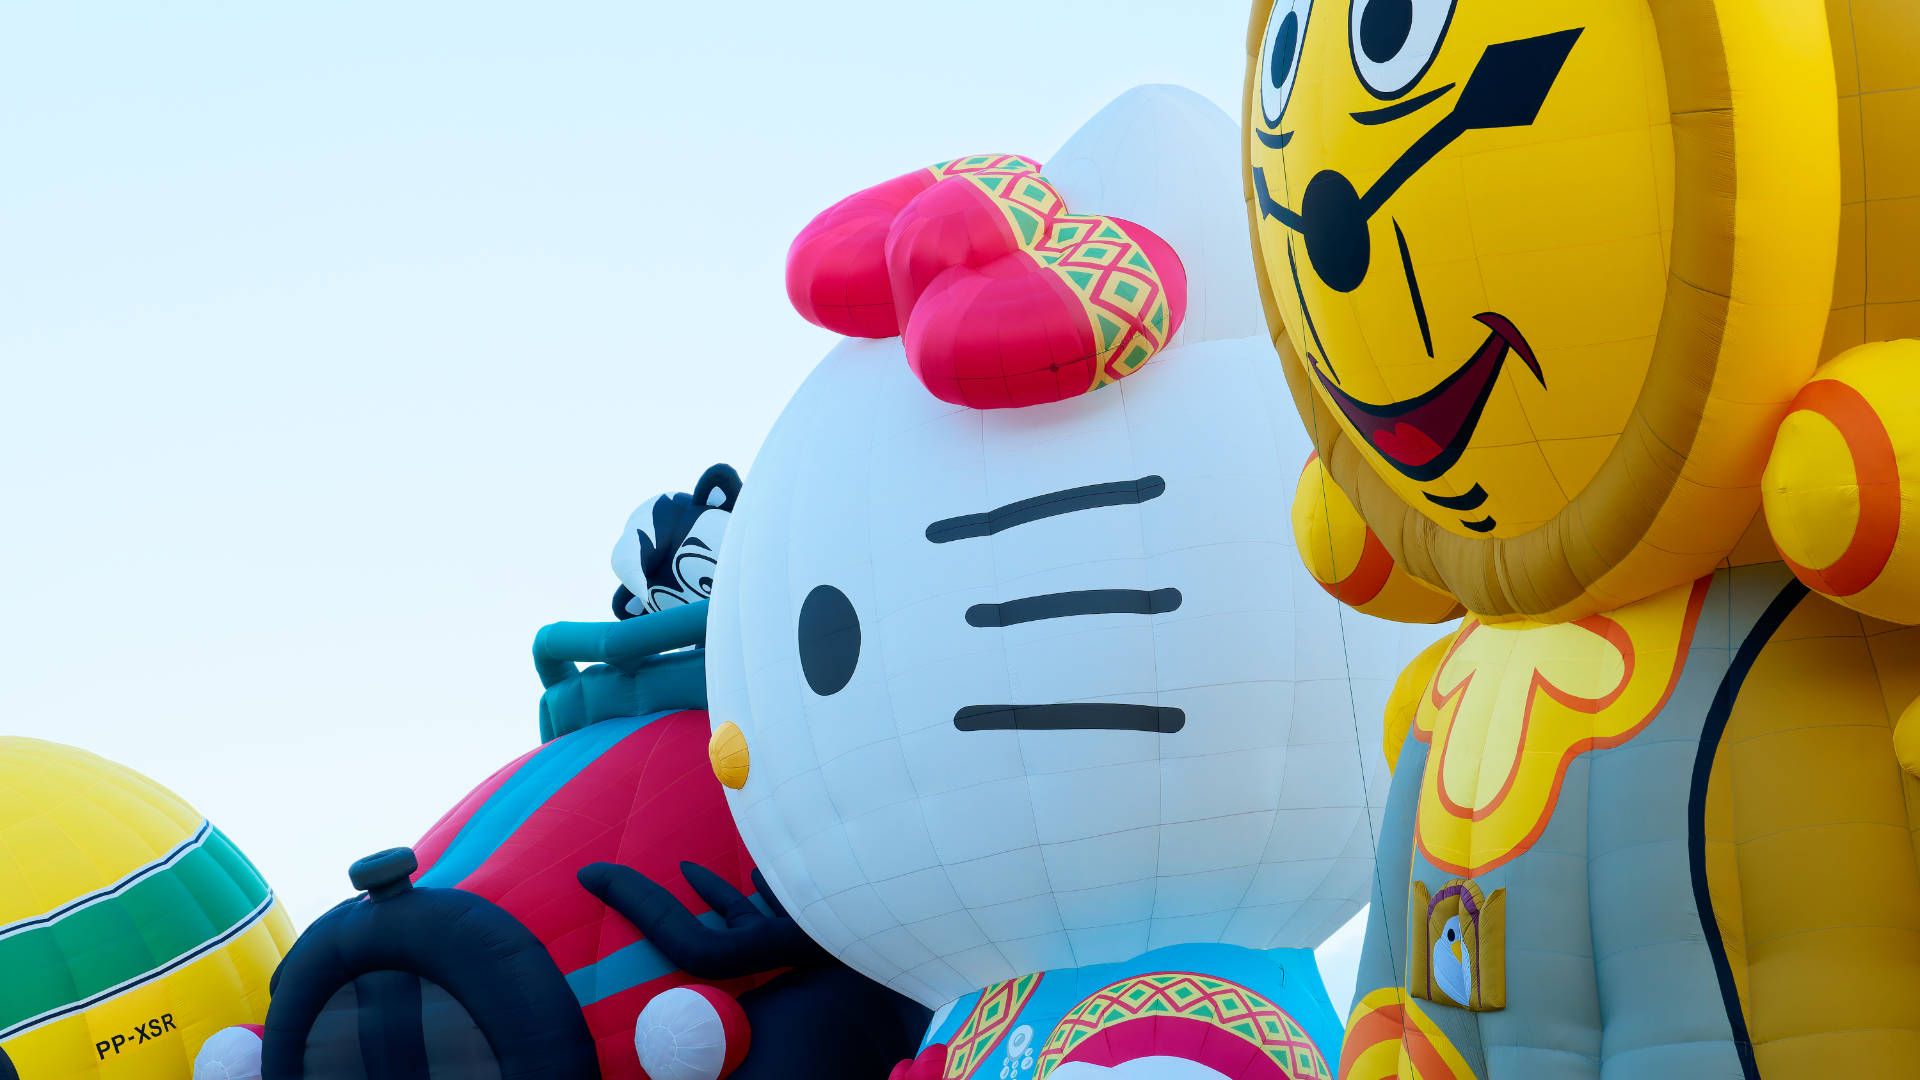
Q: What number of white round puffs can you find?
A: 2